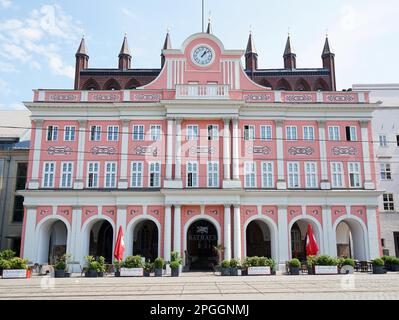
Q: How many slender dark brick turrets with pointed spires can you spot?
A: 7